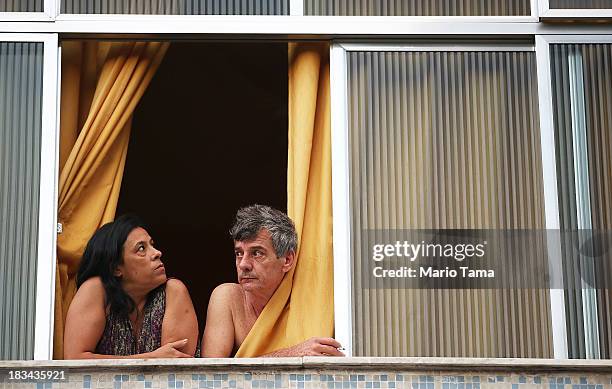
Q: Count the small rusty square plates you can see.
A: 0